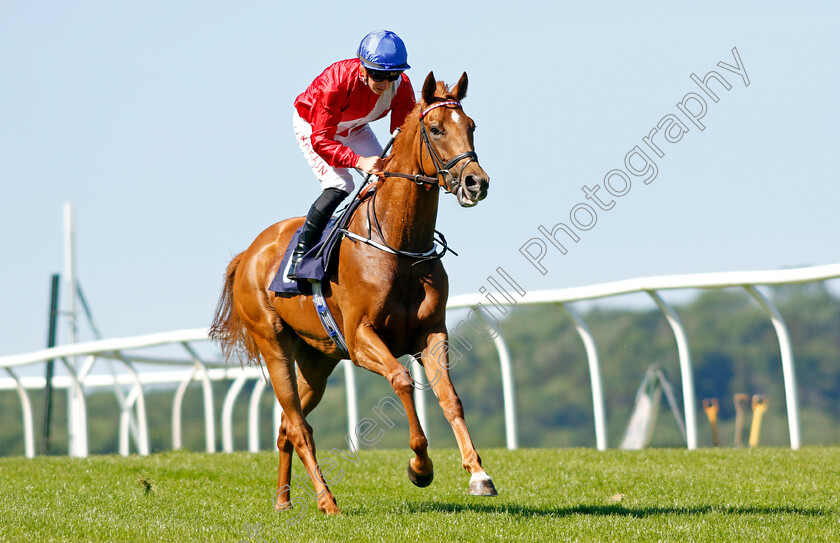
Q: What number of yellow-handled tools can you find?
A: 2